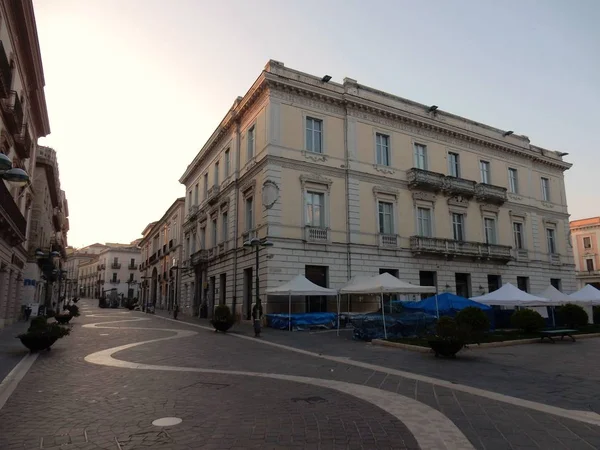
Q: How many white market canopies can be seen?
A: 5